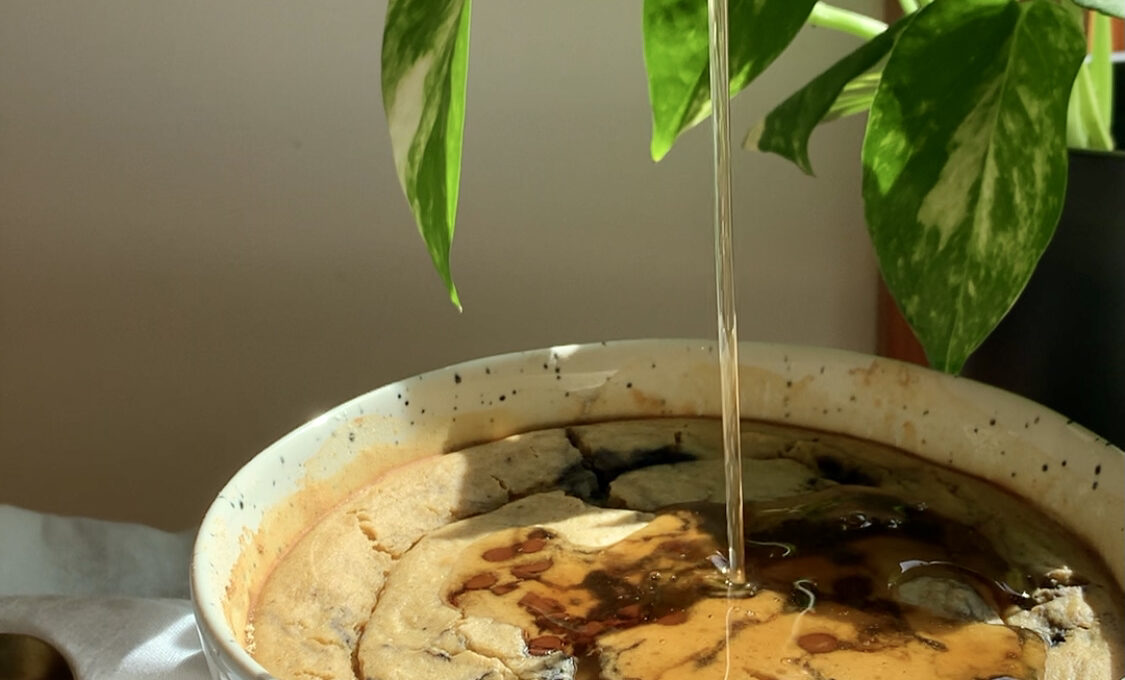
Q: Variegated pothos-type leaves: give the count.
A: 4